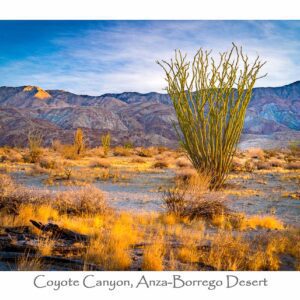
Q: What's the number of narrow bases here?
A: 1